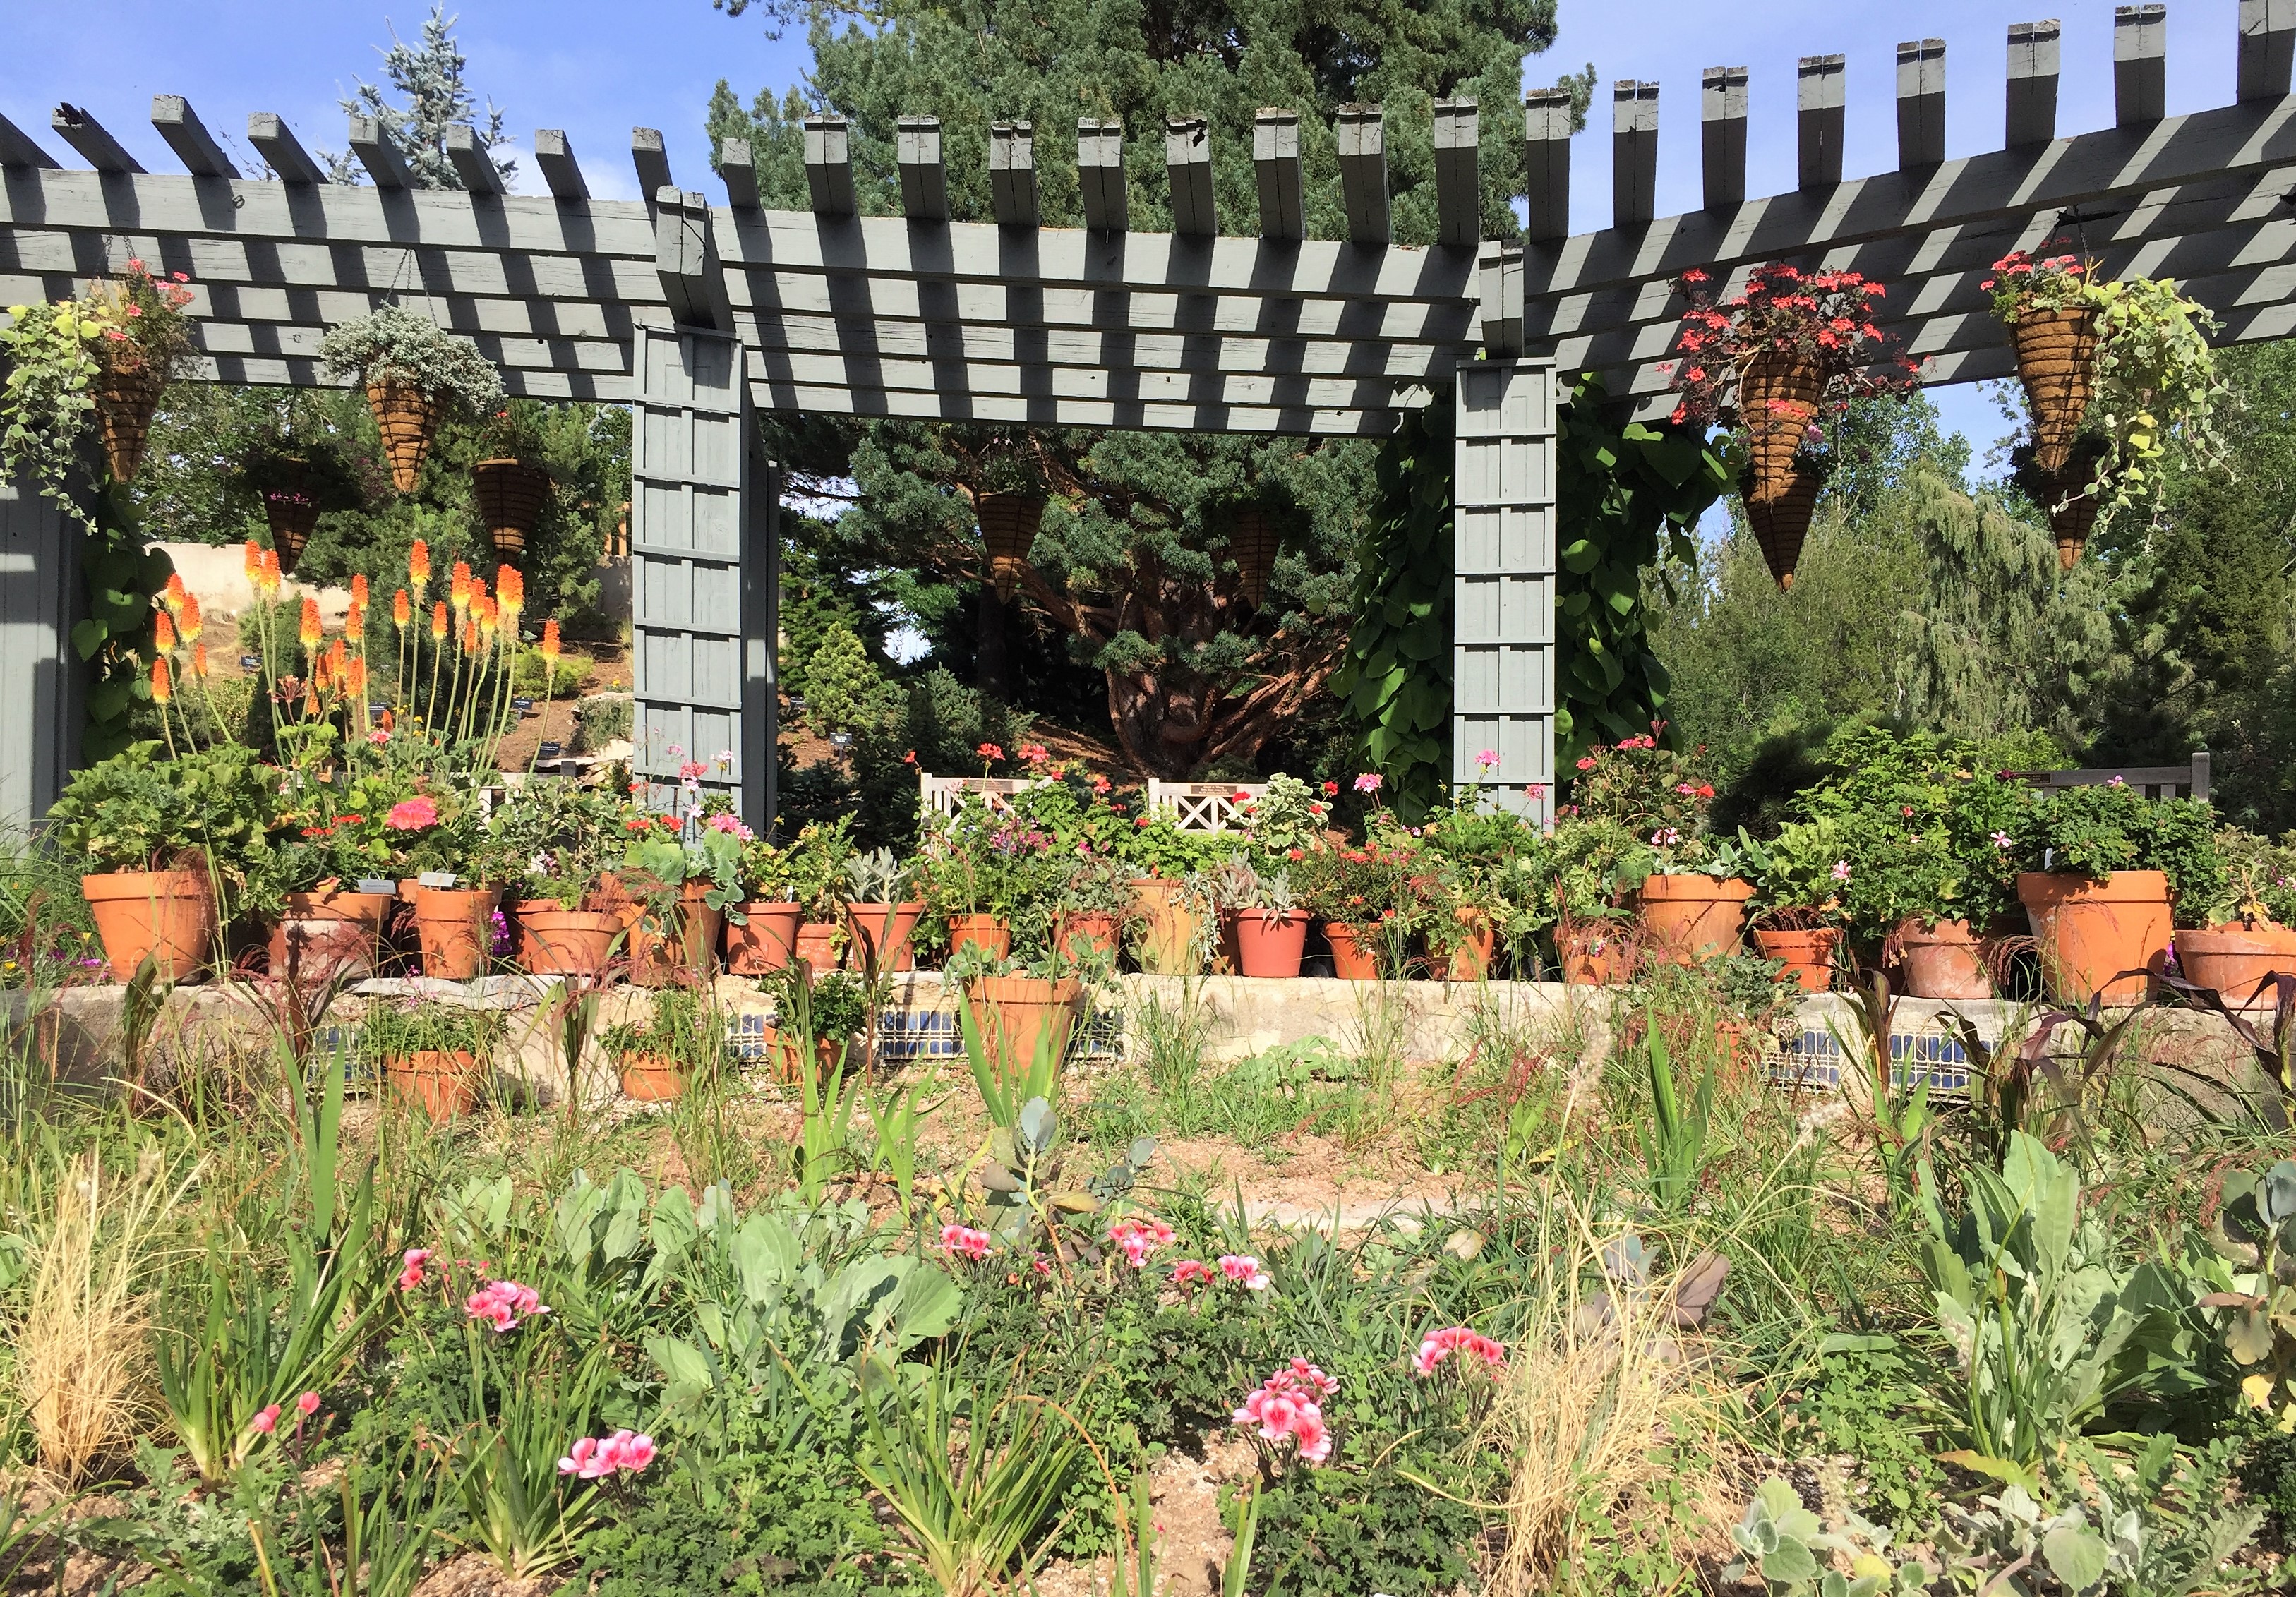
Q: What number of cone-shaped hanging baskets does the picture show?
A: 10